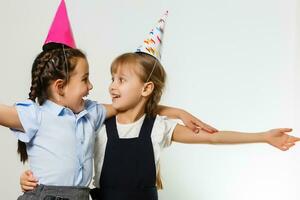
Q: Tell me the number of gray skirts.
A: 1